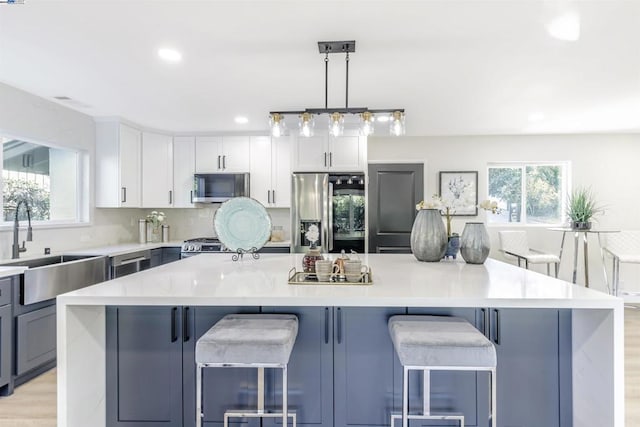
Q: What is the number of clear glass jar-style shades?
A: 5